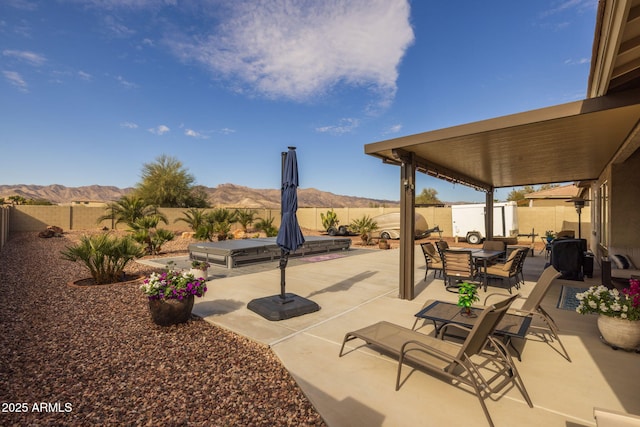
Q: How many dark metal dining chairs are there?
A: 6